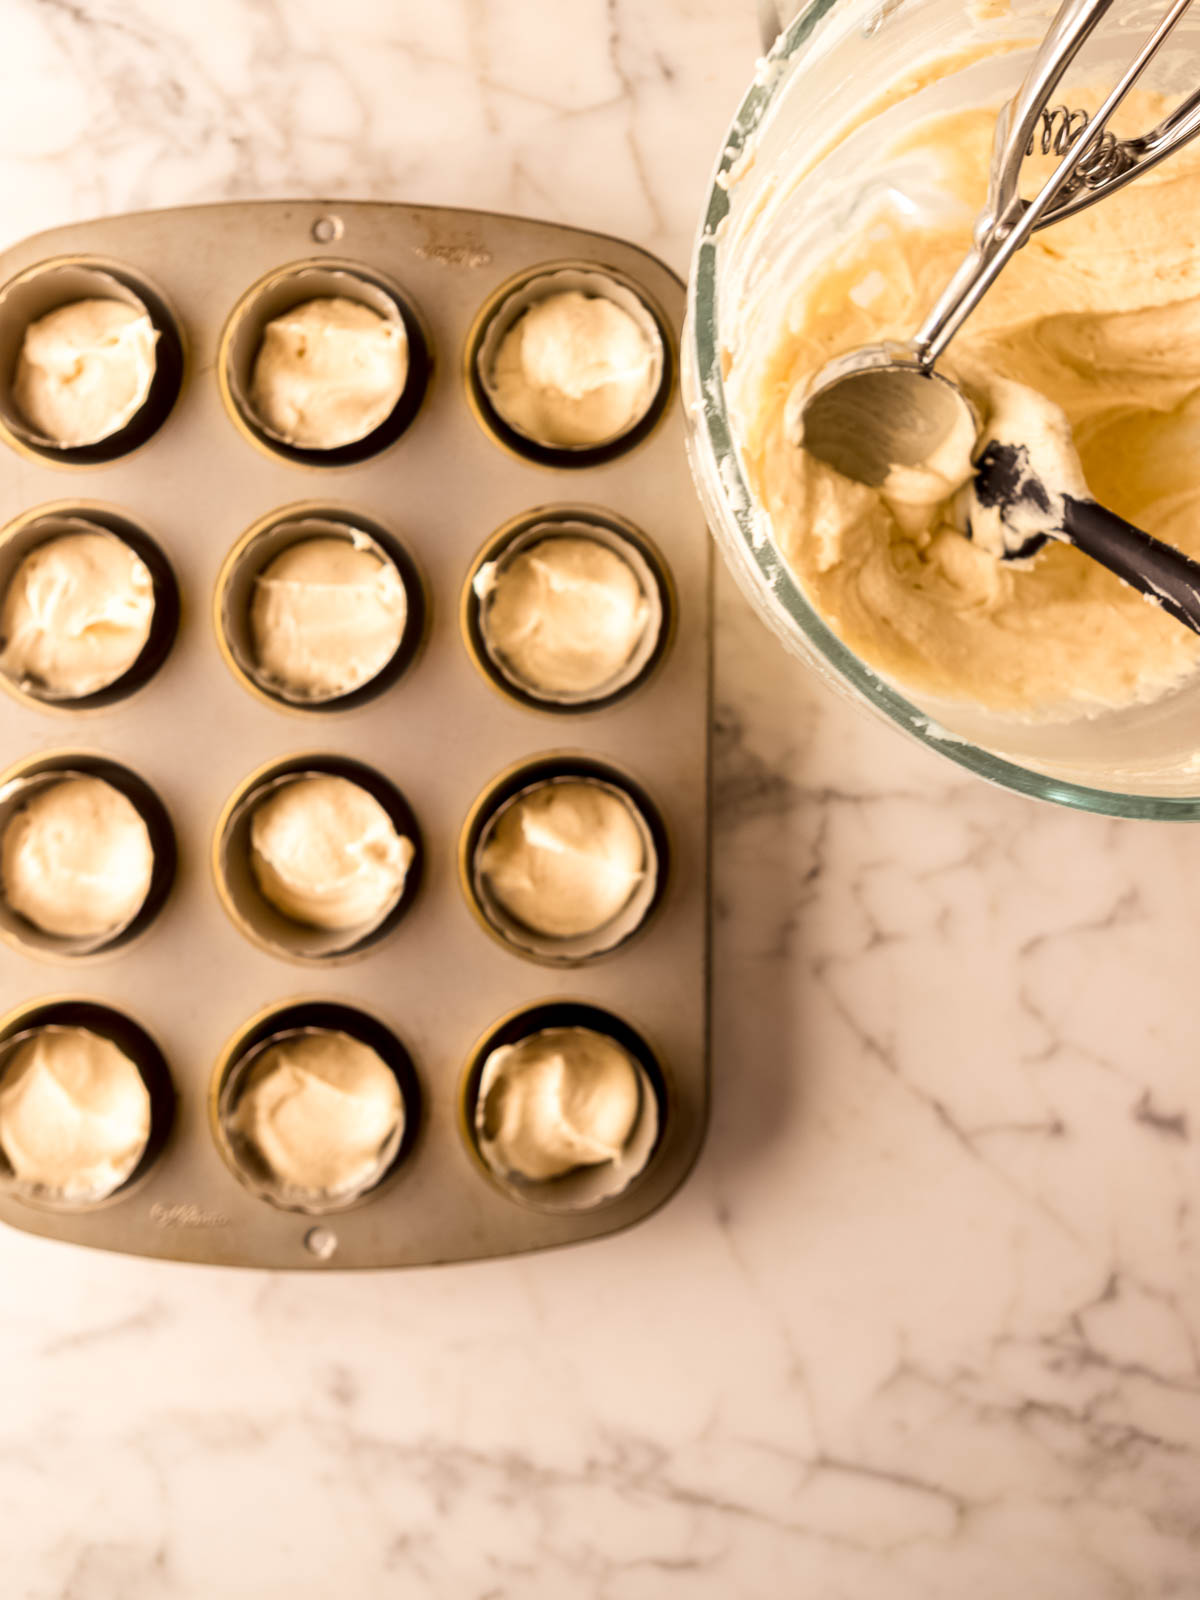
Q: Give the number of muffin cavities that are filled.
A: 12